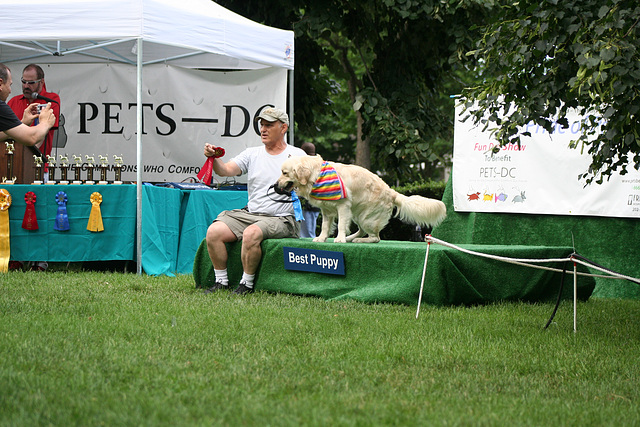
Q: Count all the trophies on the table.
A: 8